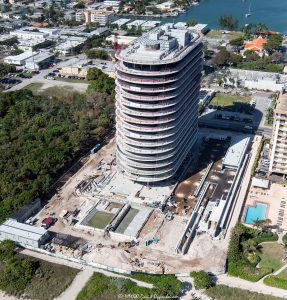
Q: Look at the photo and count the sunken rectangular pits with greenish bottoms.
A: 2